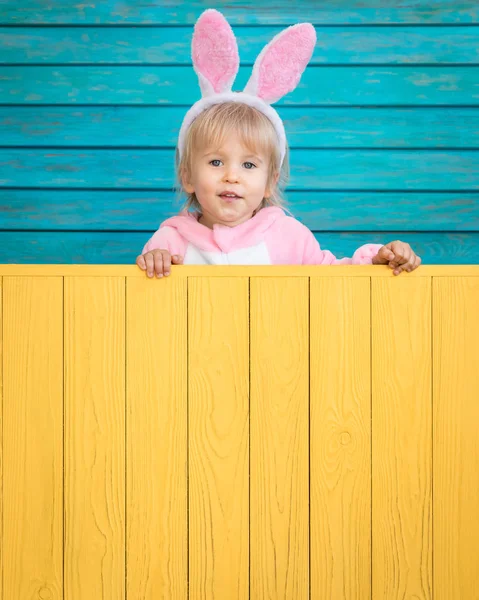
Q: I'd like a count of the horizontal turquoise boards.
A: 7